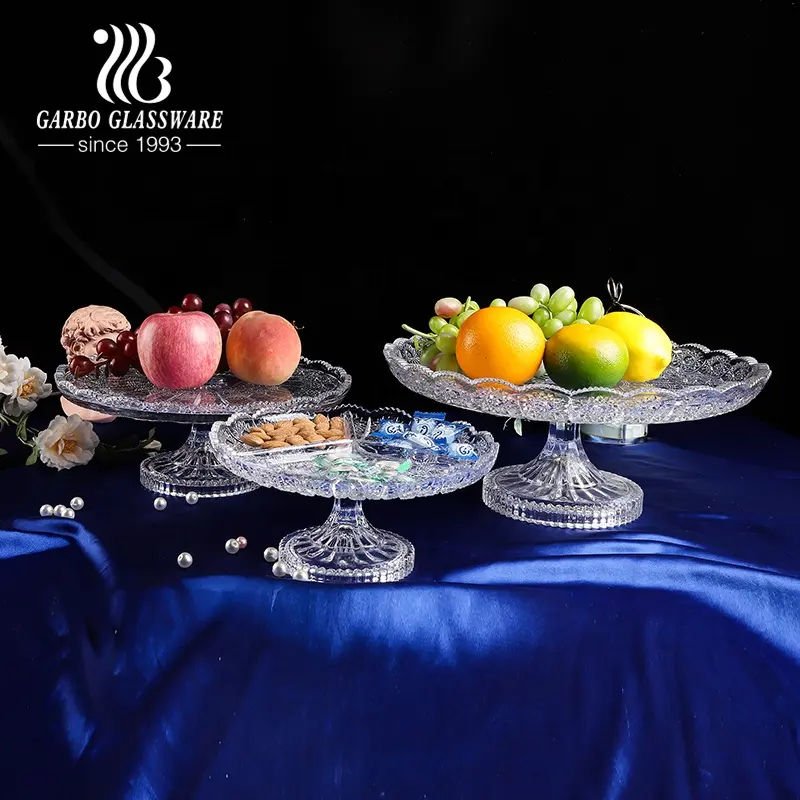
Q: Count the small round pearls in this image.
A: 12